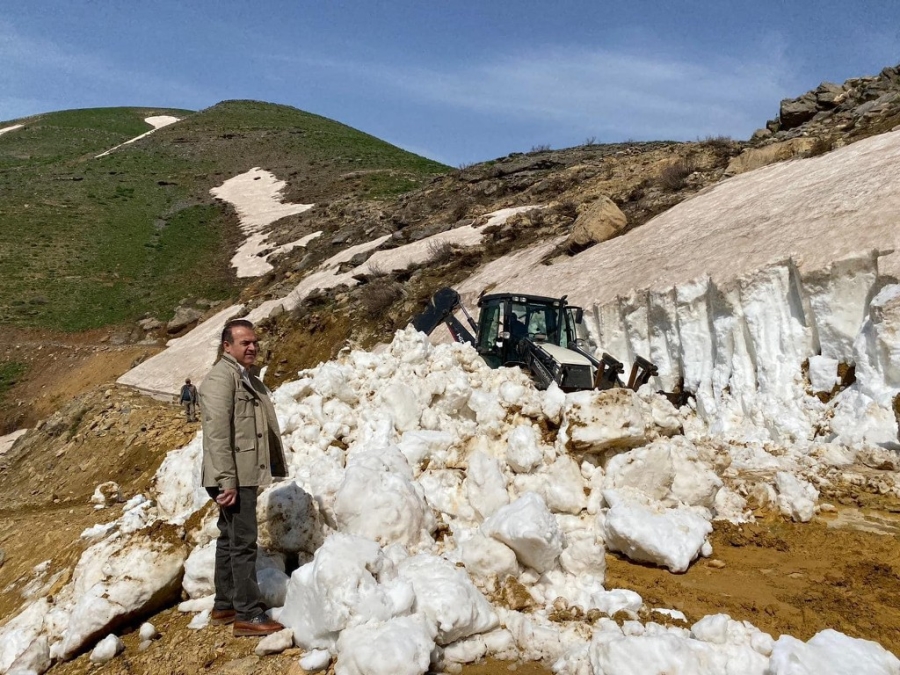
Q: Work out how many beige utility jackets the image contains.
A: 1